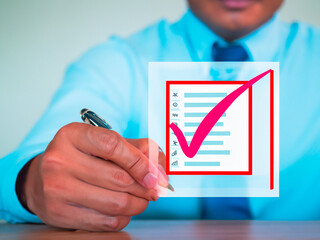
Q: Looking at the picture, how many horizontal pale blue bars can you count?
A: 8